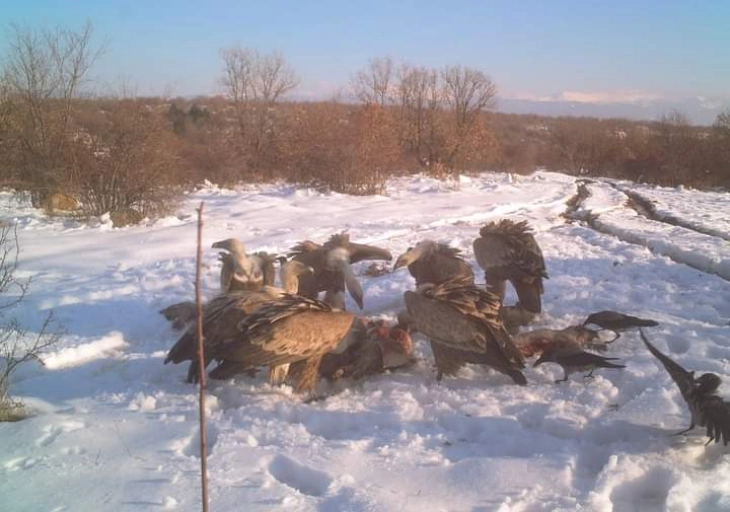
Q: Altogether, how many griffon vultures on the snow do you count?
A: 7